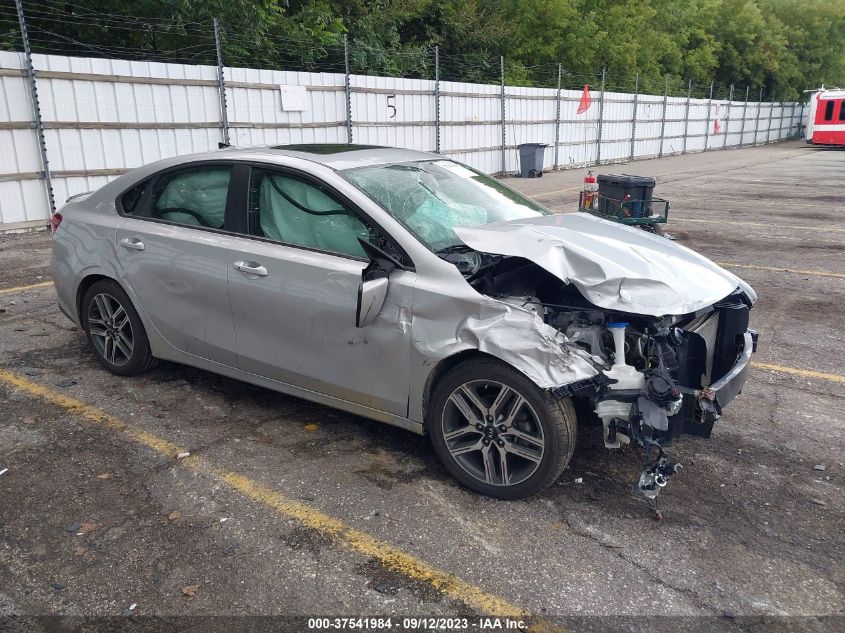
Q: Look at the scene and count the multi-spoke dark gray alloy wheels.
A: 2